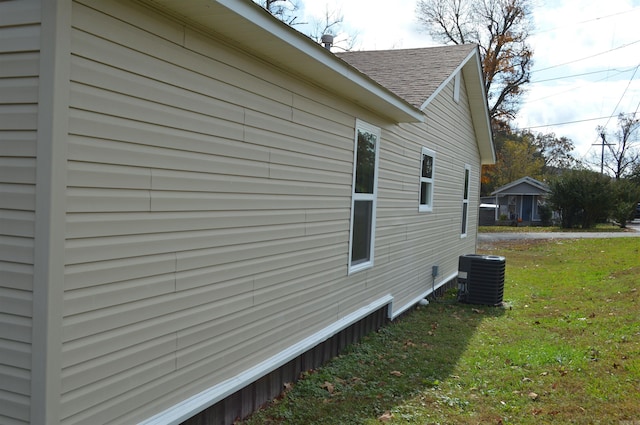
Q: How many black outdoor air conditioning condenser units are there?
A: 1